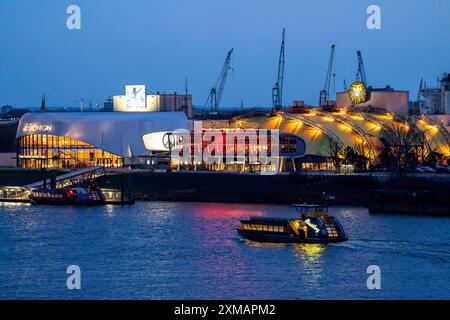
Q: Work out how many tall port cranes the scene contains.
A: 4